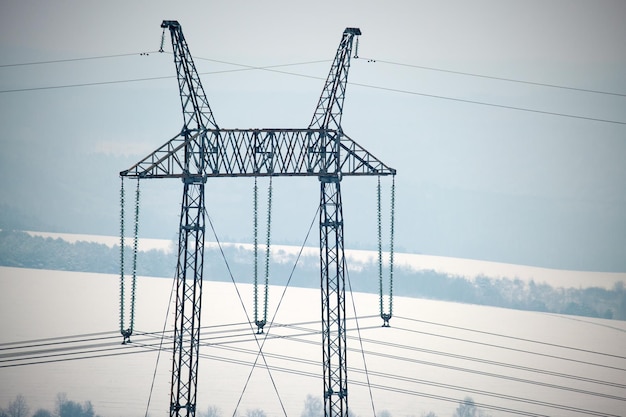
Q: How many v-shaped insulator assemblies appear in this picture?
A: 3